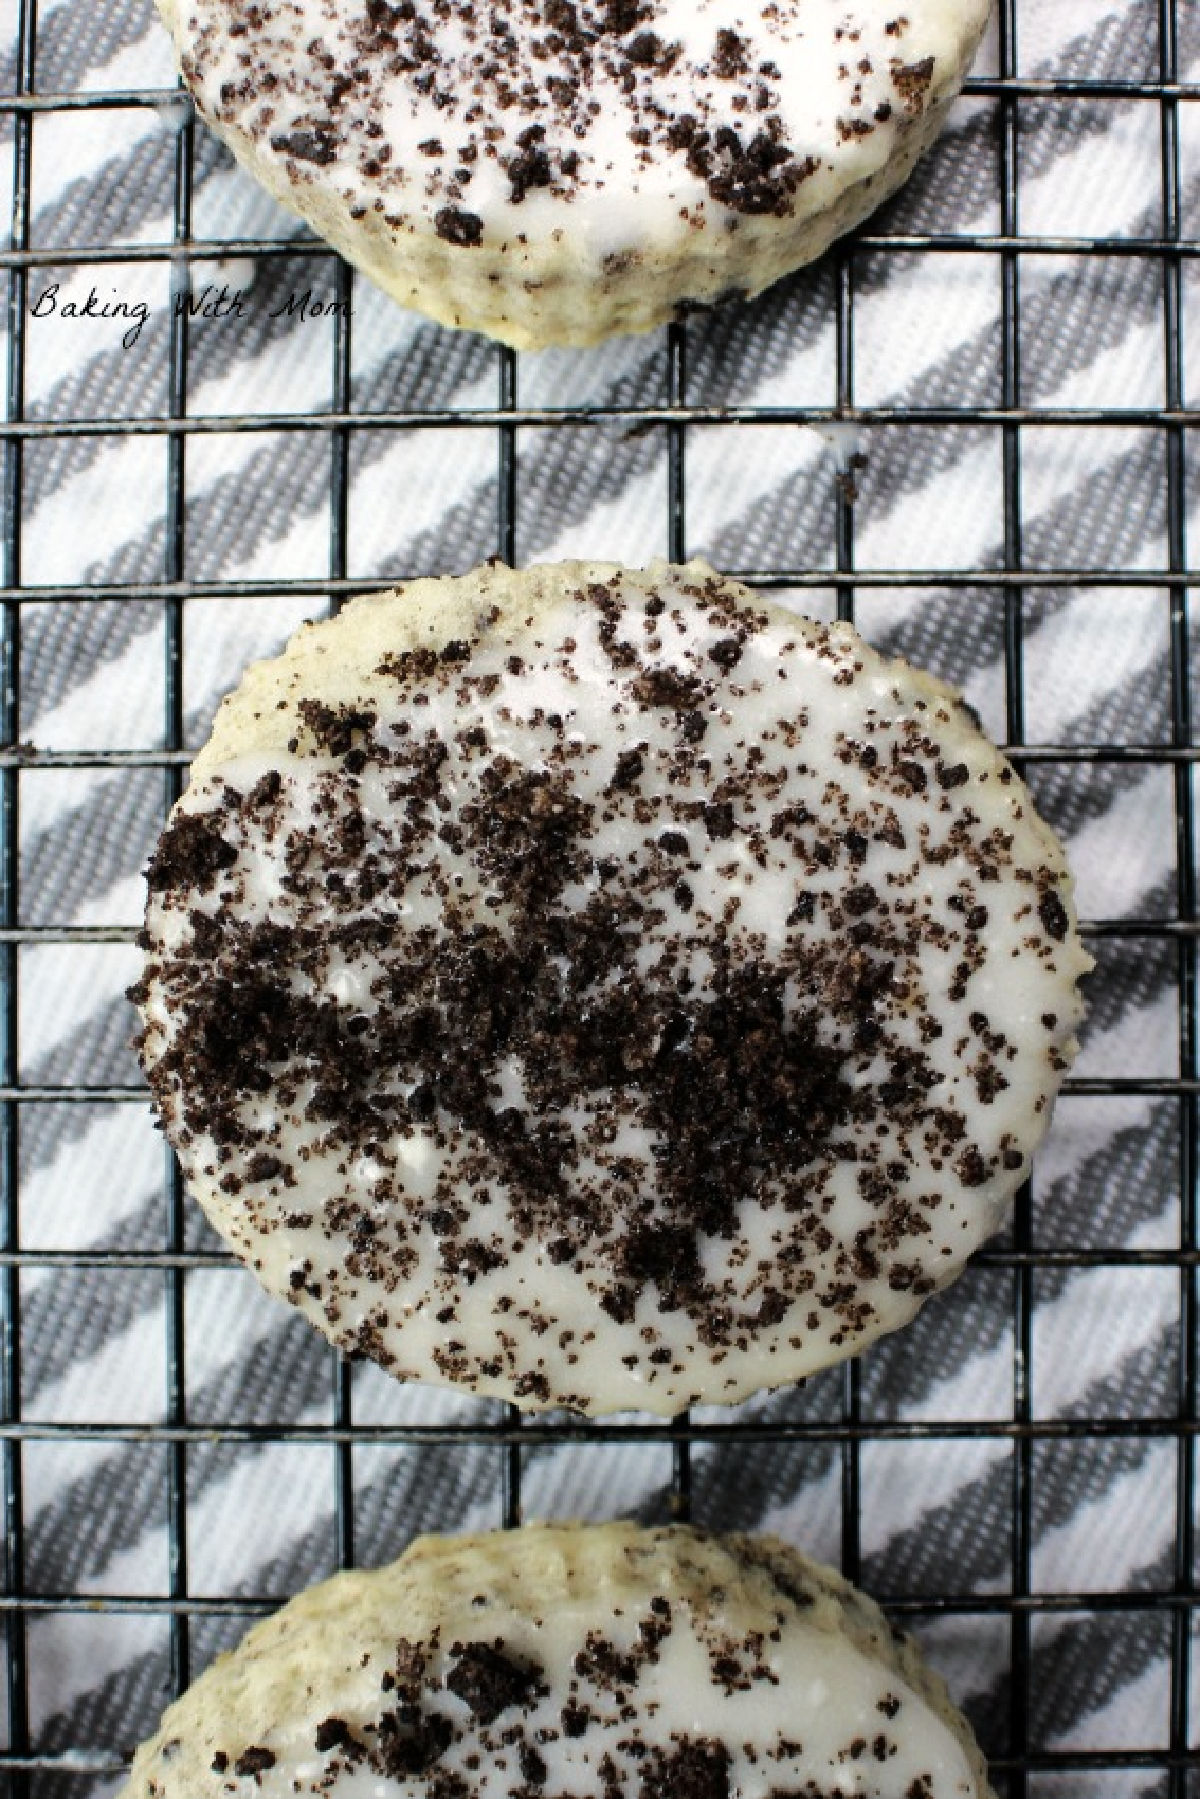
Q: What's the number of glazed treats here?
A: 3